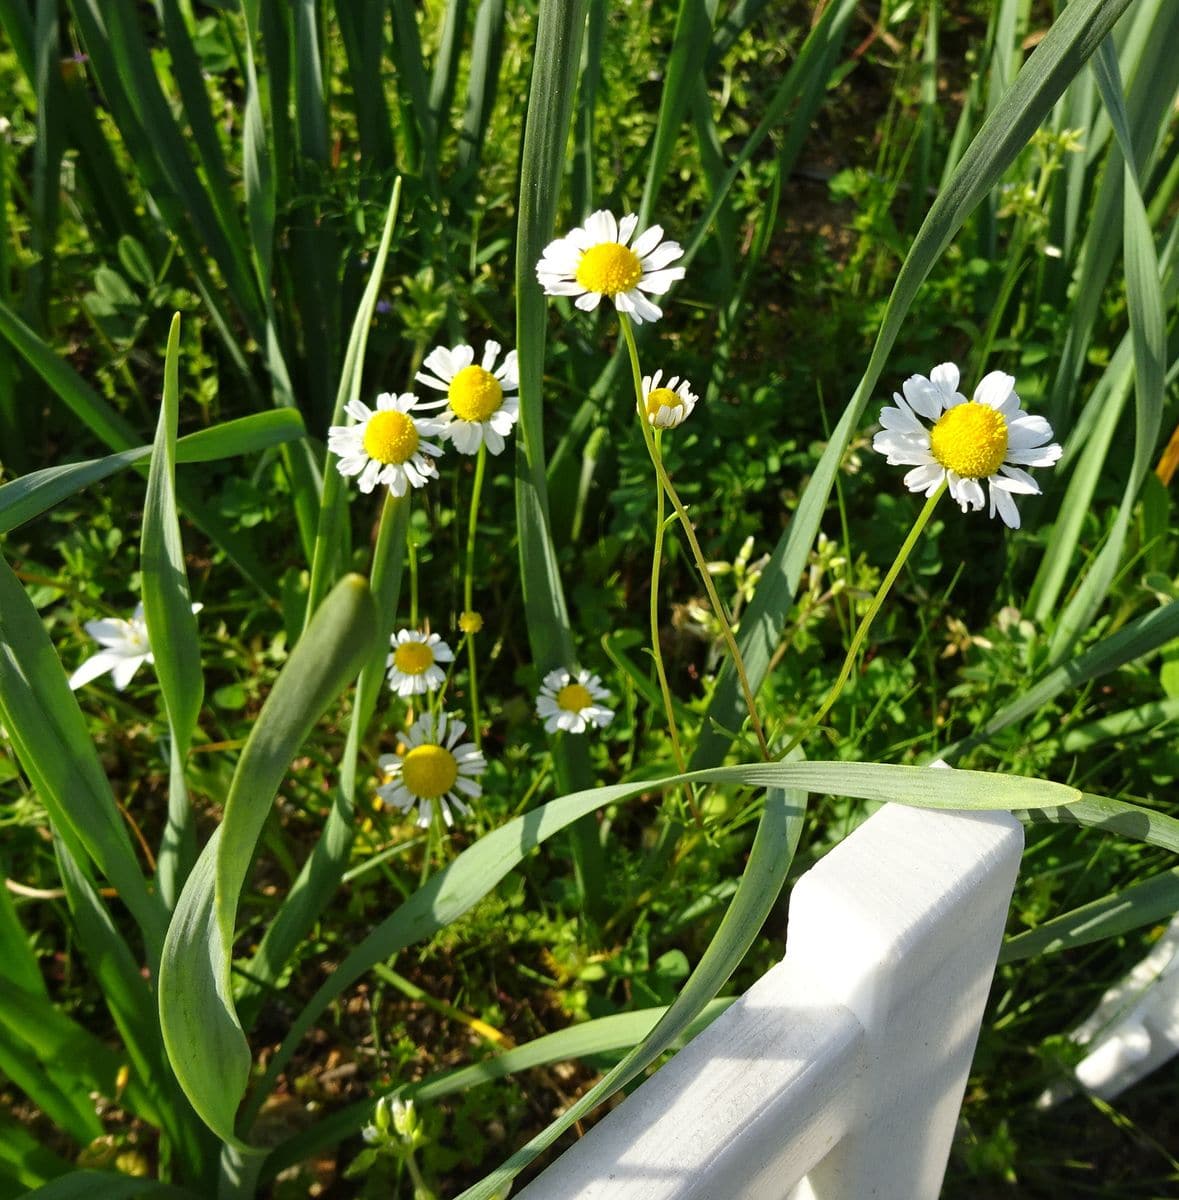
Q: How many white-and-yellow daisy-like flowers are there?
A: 8